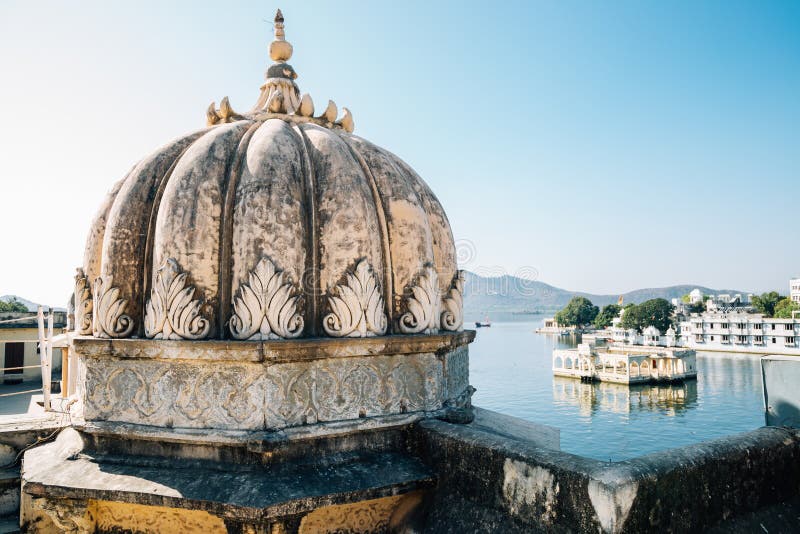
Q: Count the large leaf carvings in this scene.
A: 7